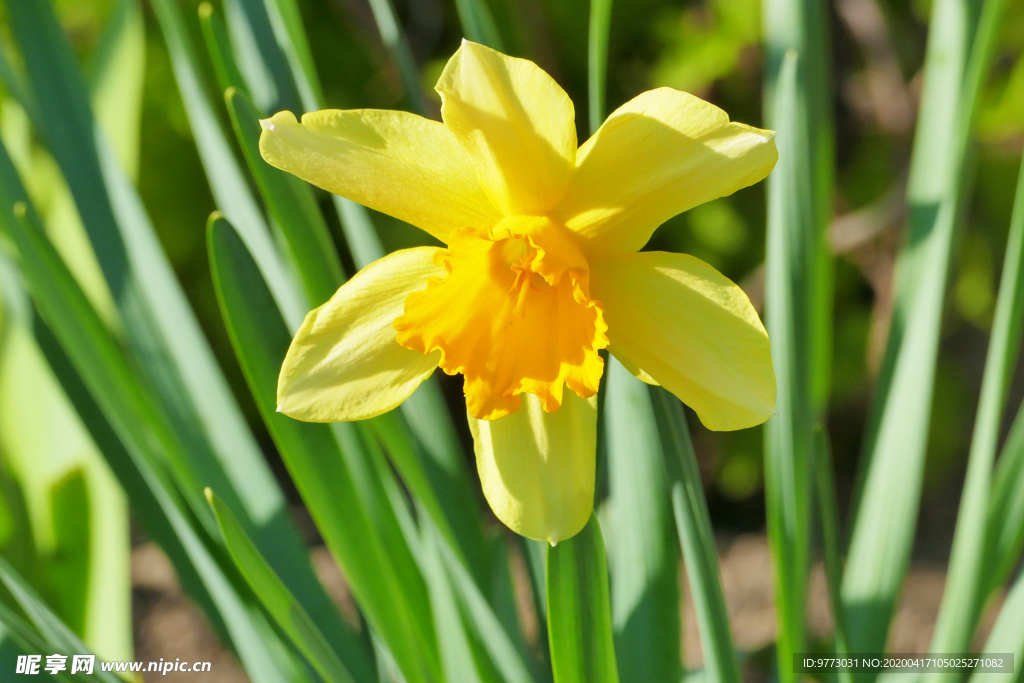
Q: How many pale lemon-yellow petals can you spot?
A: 6